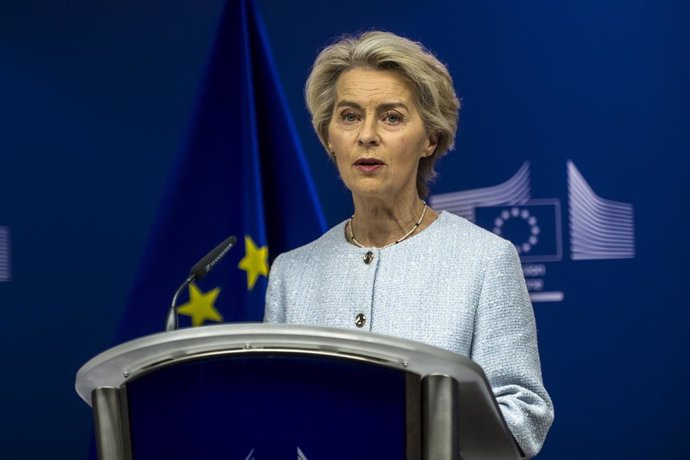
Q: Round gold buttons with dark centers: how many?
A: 2